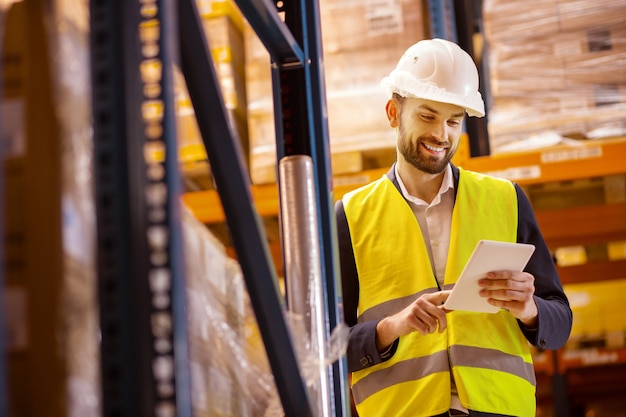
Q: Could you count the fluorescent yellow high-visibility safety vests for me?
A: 1